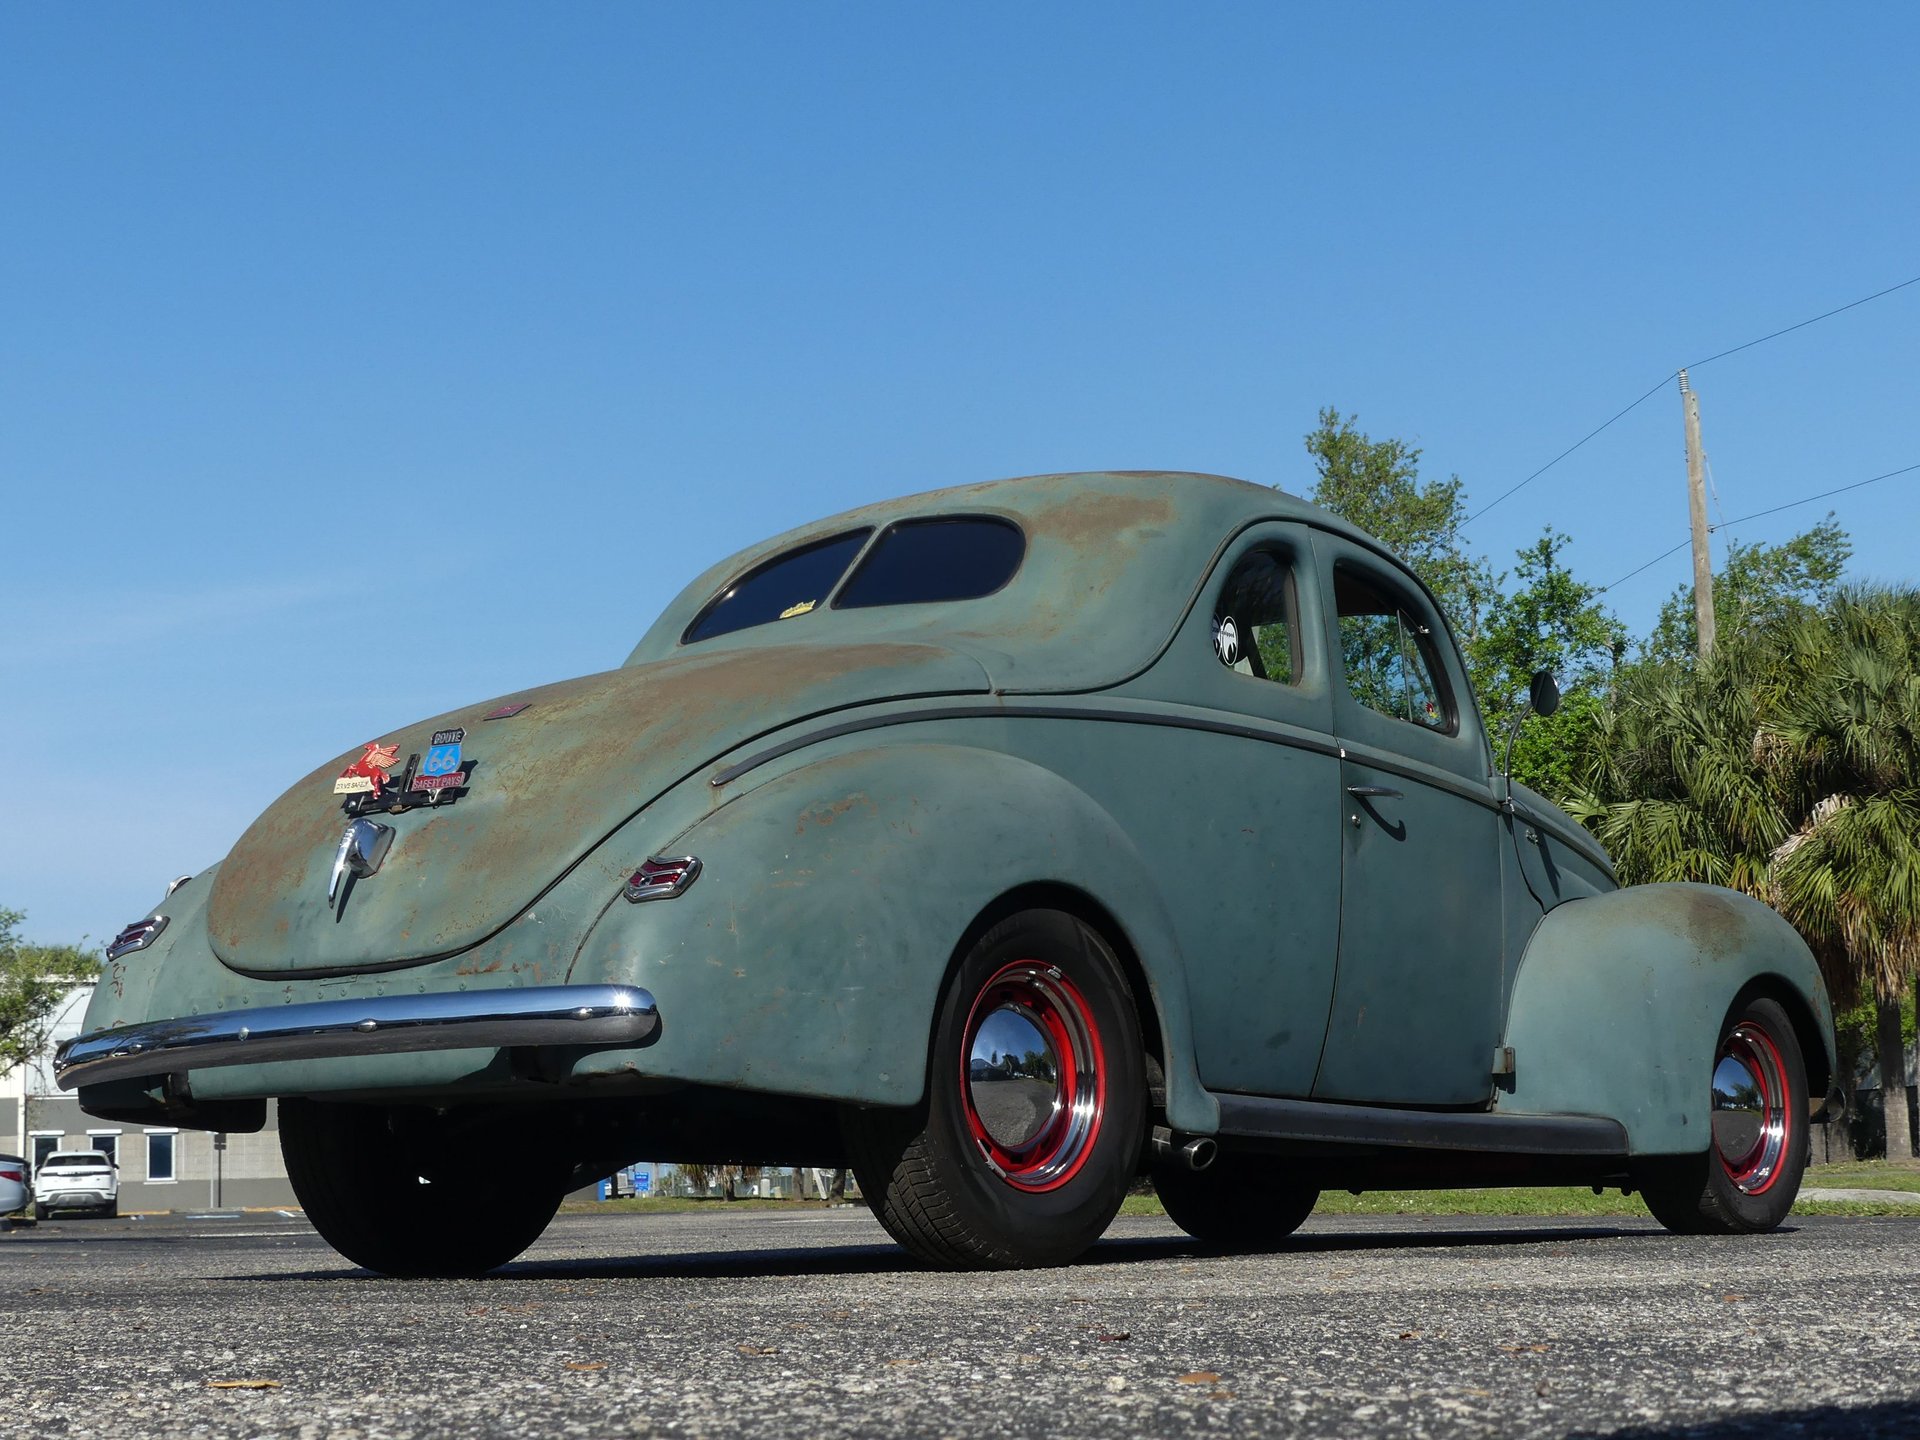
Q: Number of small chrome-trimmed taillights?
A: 2